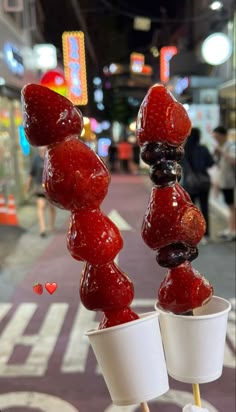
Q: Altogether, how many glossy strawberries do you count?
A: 8